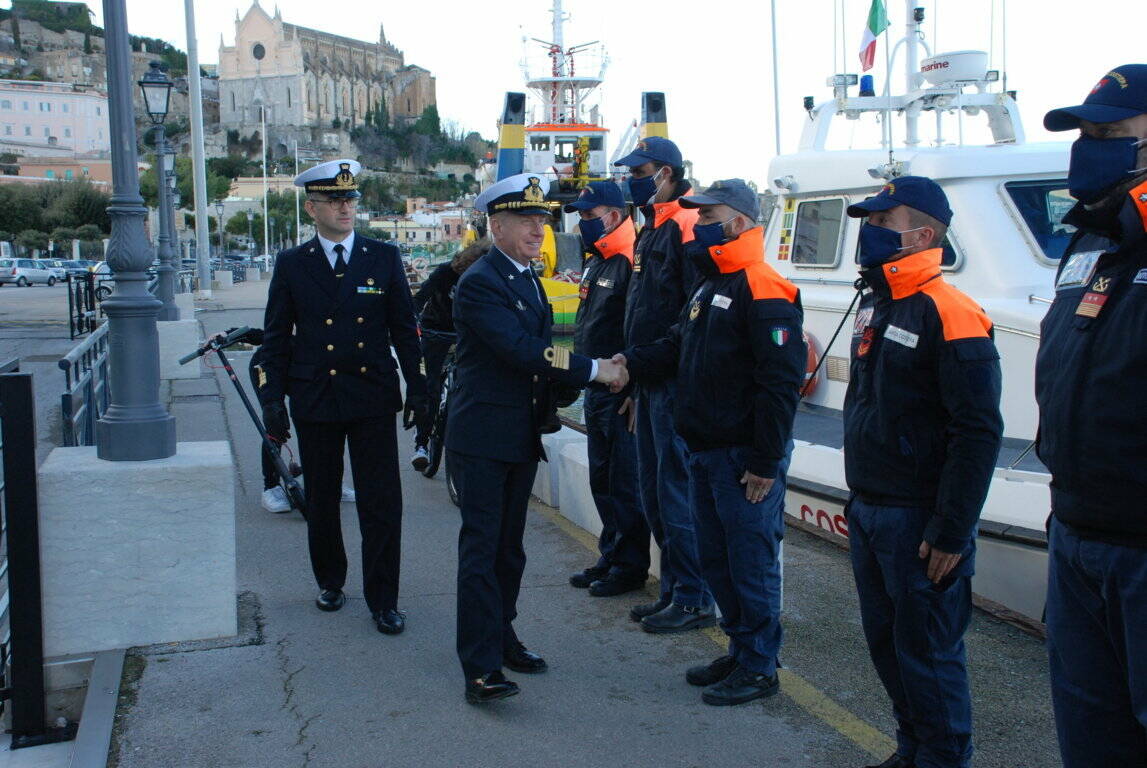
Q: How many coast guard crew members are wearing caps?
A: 5